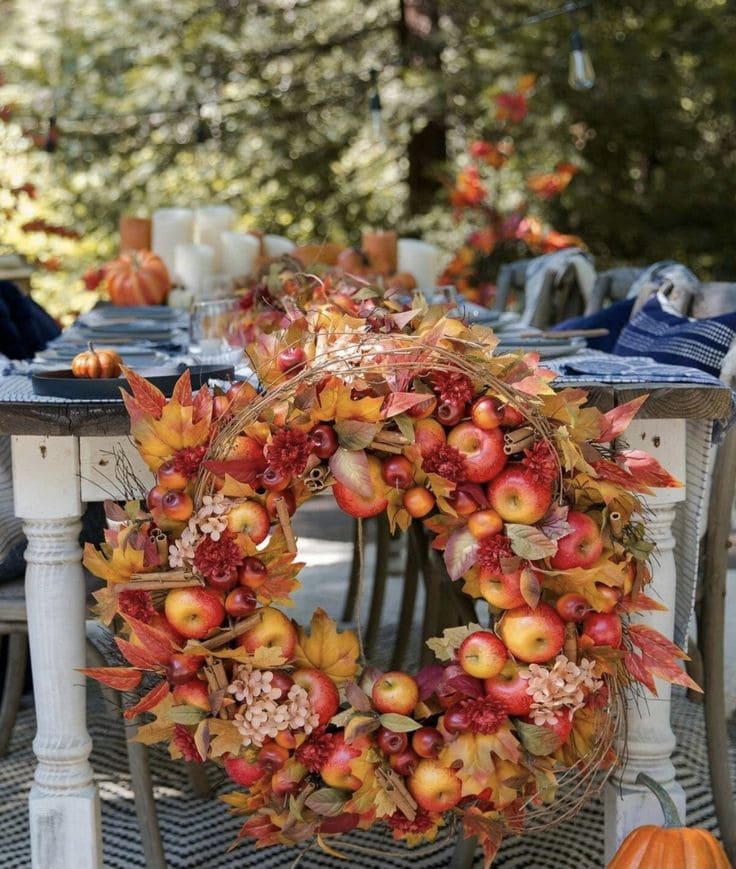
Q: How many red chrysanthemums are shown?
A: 12